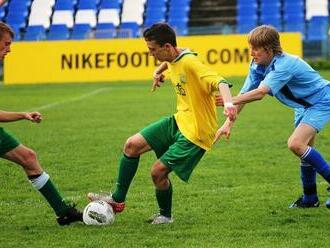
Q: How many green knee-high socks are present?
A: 3